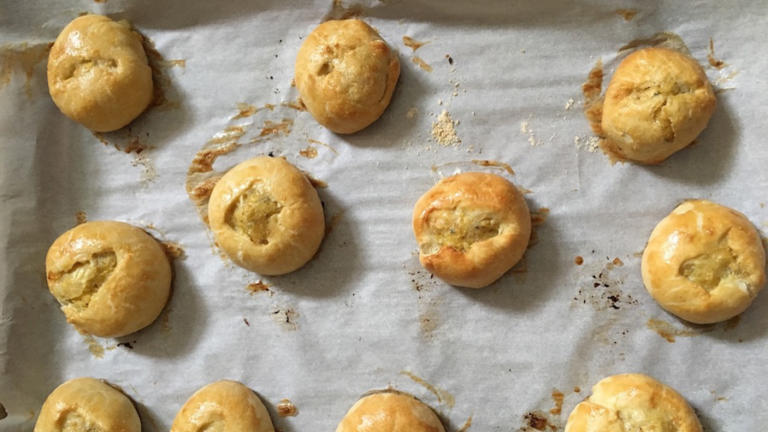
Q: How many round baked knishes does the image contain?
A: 11